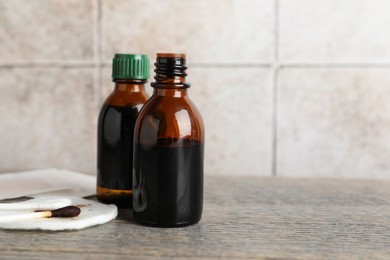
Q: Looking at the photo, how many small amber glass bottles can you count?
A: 2